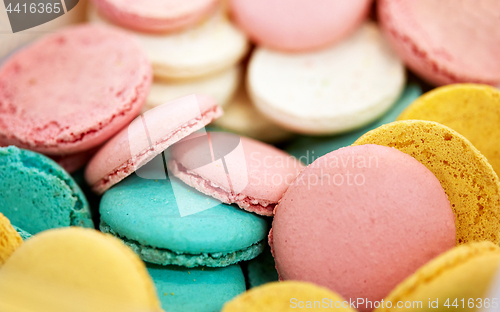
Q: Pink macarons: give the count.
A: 7